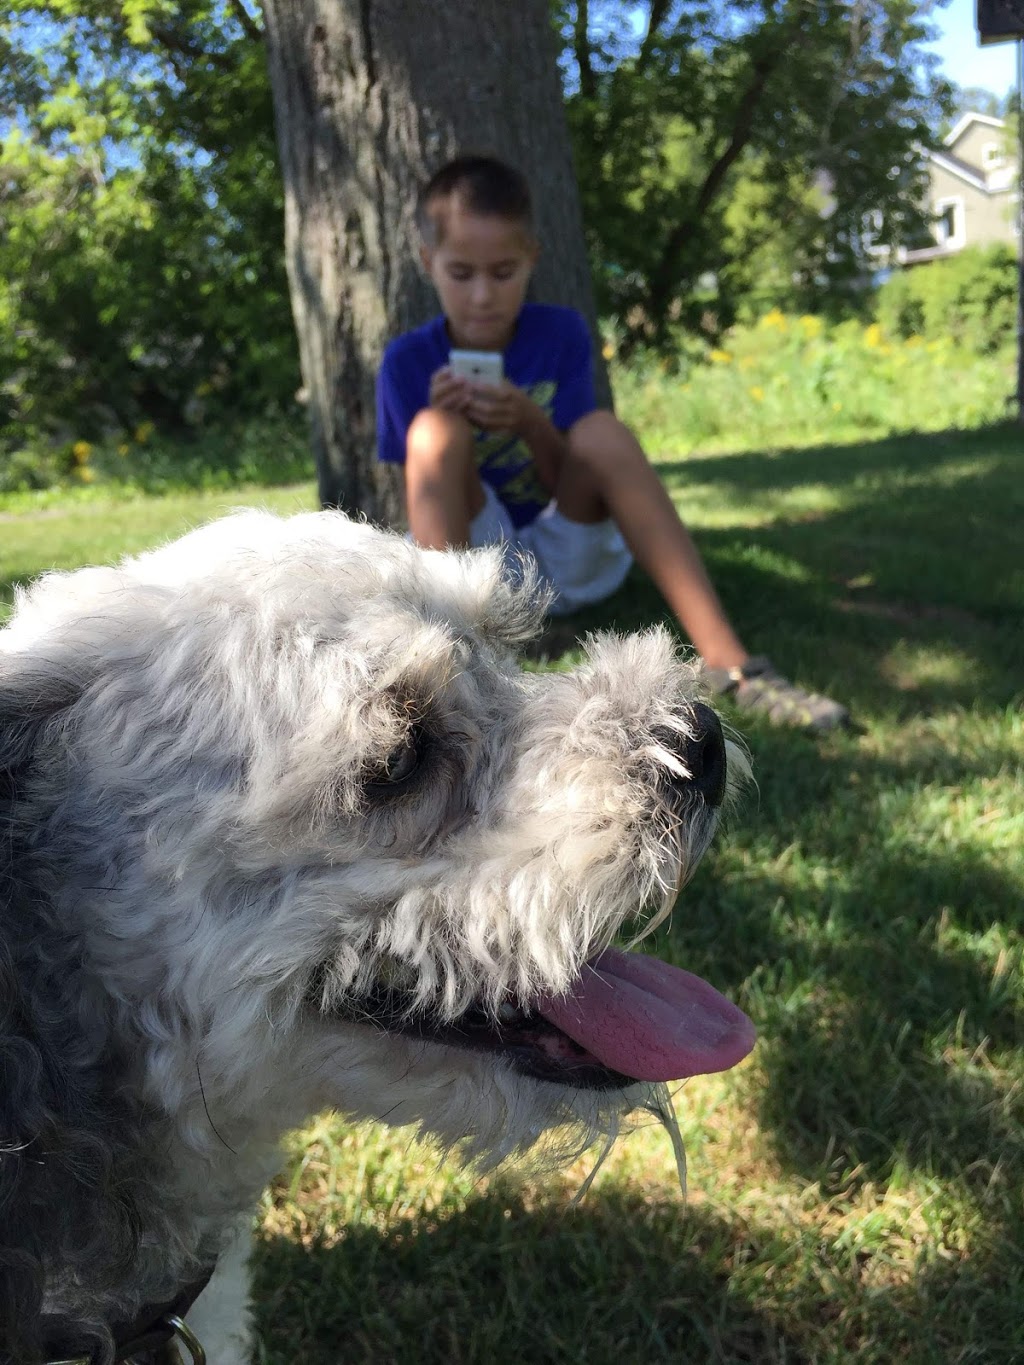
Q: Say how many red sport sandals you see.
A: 0